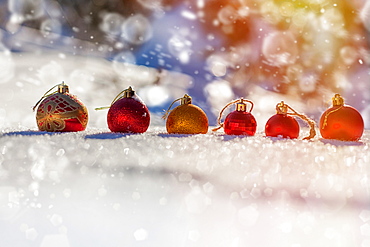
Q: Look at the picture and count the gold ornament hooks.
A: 6